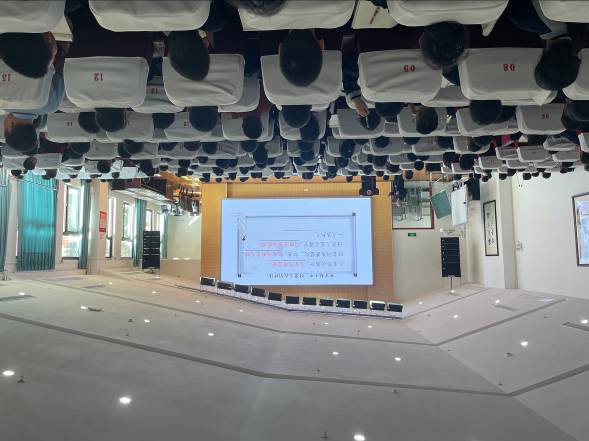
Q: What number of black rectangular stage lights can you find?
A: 12